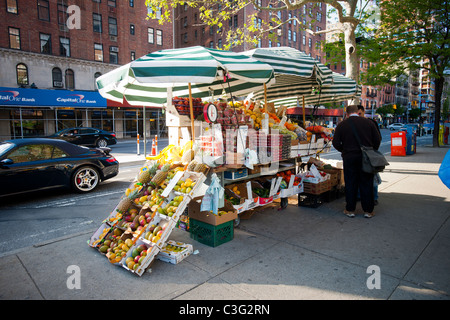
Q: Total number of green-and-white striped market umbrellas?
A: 3